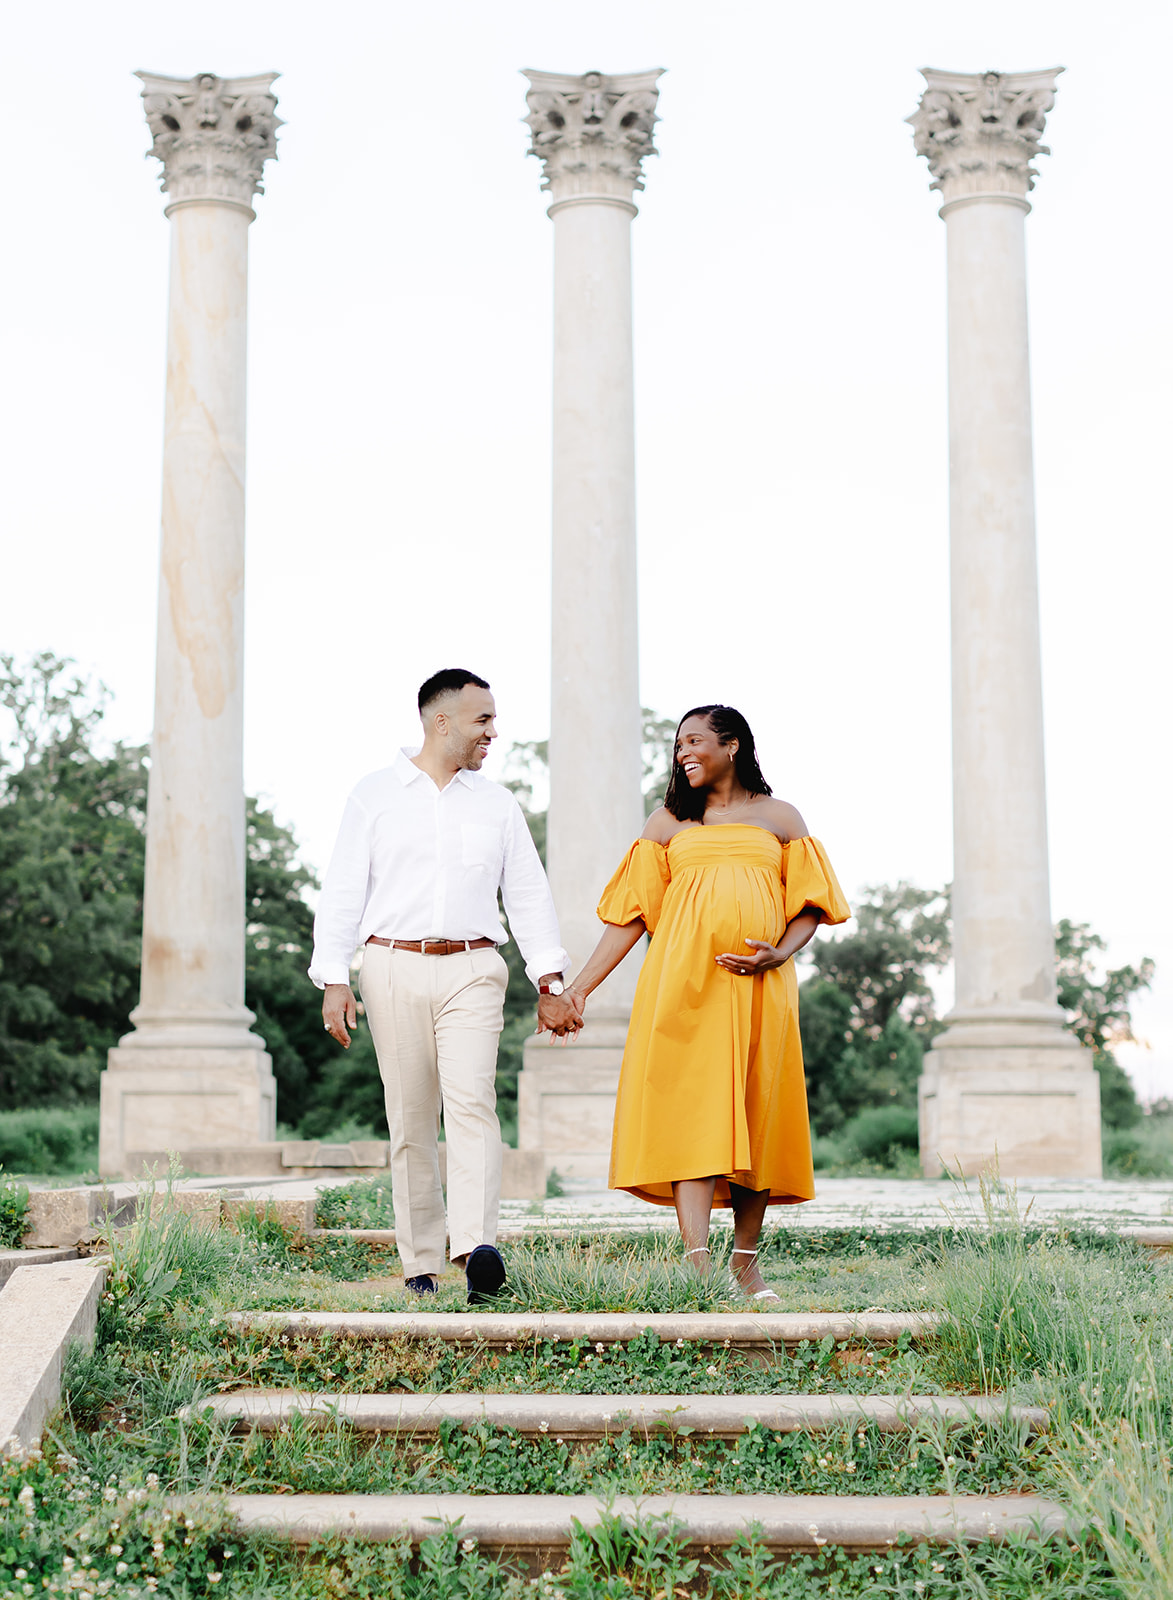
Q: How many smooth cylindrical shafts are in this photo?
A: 3